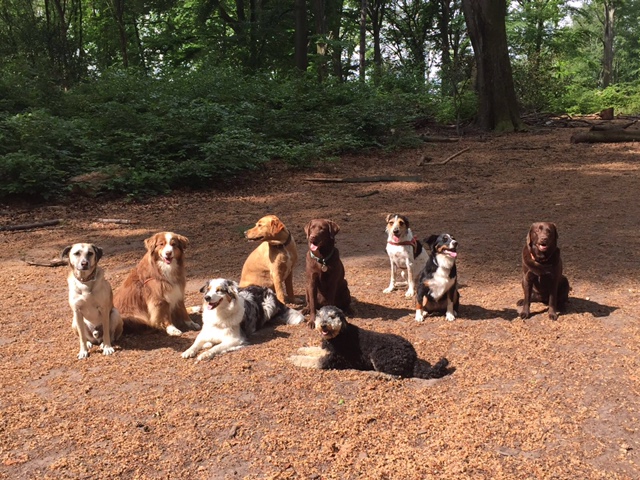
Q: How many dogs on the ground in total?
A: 9